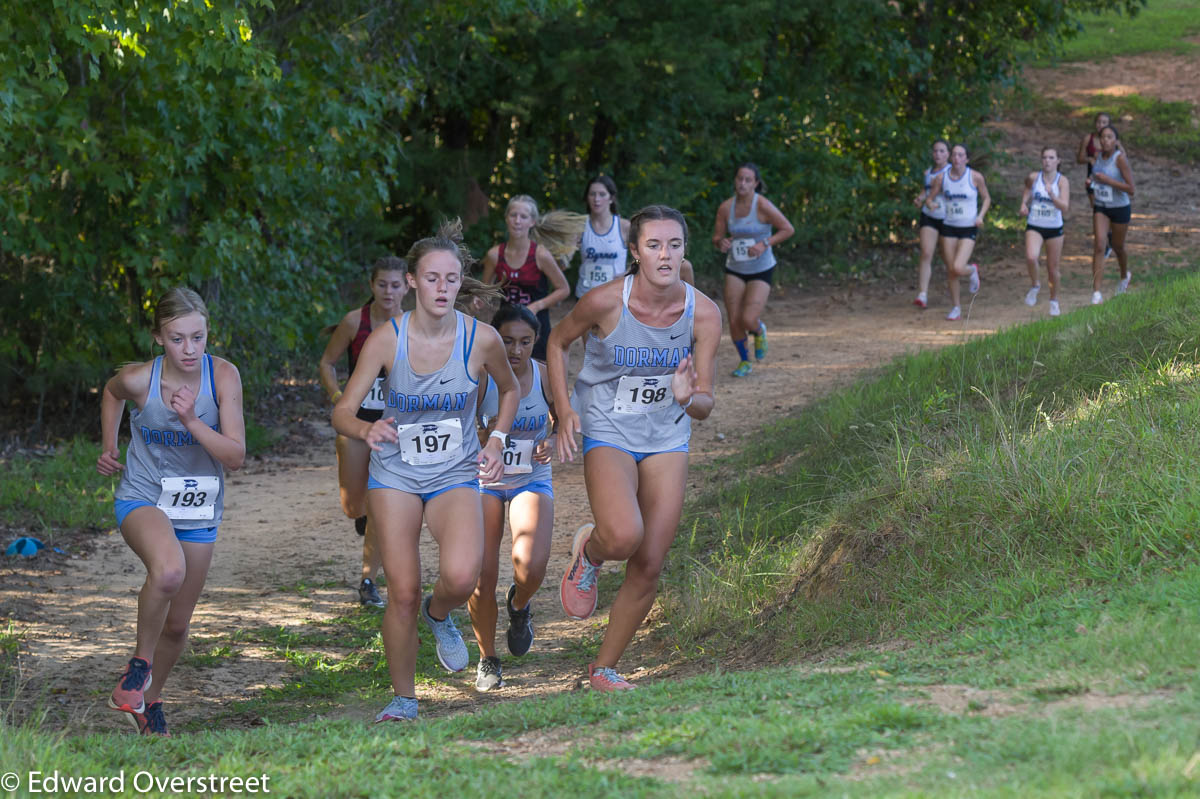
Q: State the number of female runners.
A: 13